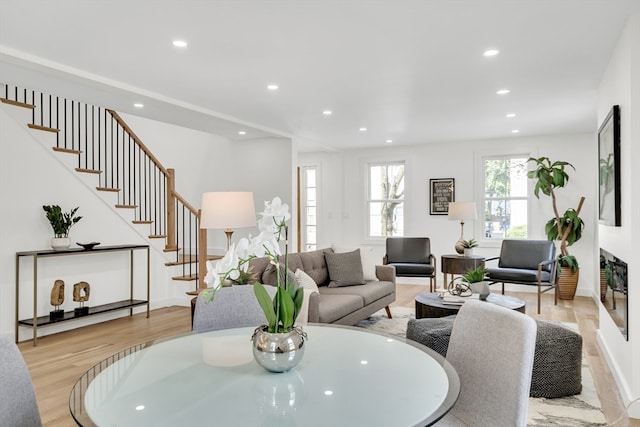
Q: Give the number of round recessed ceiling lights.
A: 11